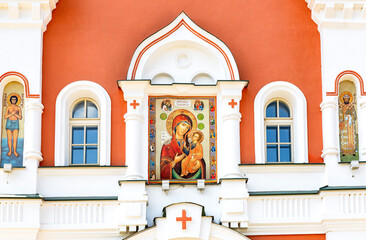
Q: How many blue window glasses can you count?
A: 12